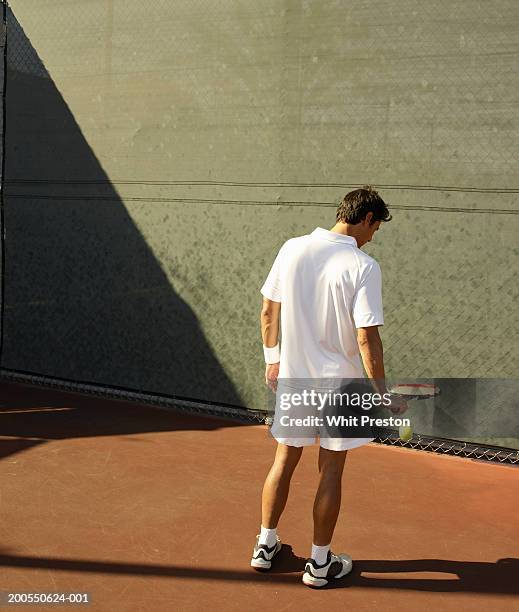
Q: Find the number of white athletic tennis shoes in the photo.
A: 2